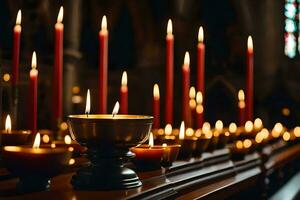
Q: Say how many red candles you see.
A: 13